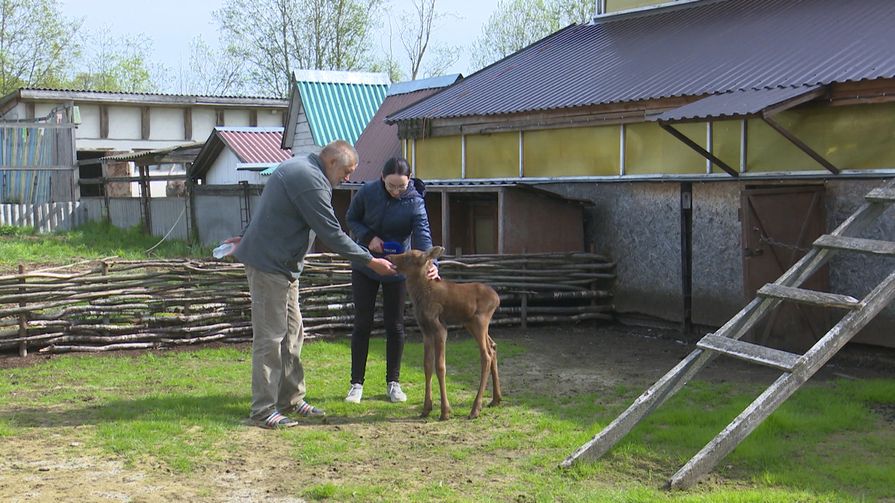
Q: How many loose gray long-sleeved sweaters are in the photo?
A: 1